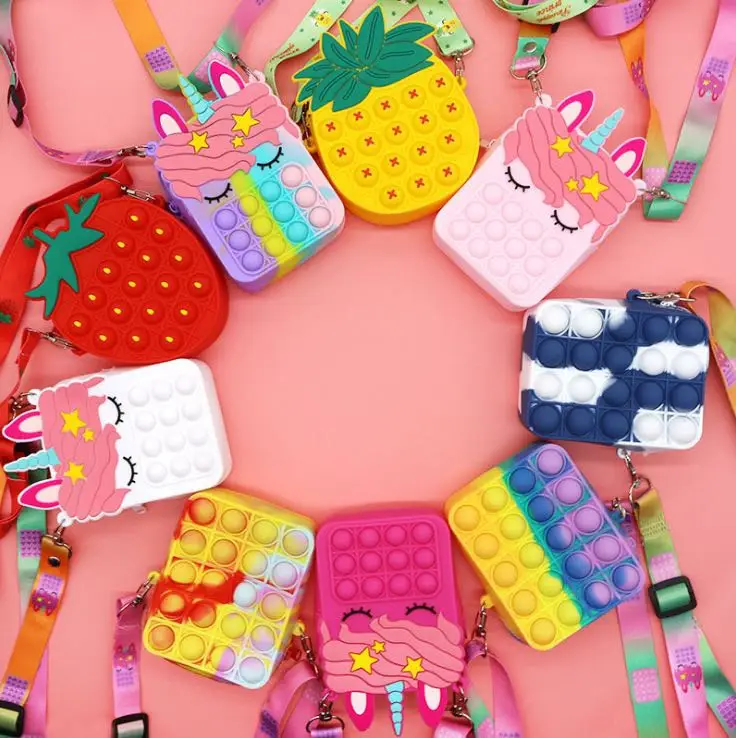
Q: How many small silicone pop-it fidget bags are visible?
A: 9